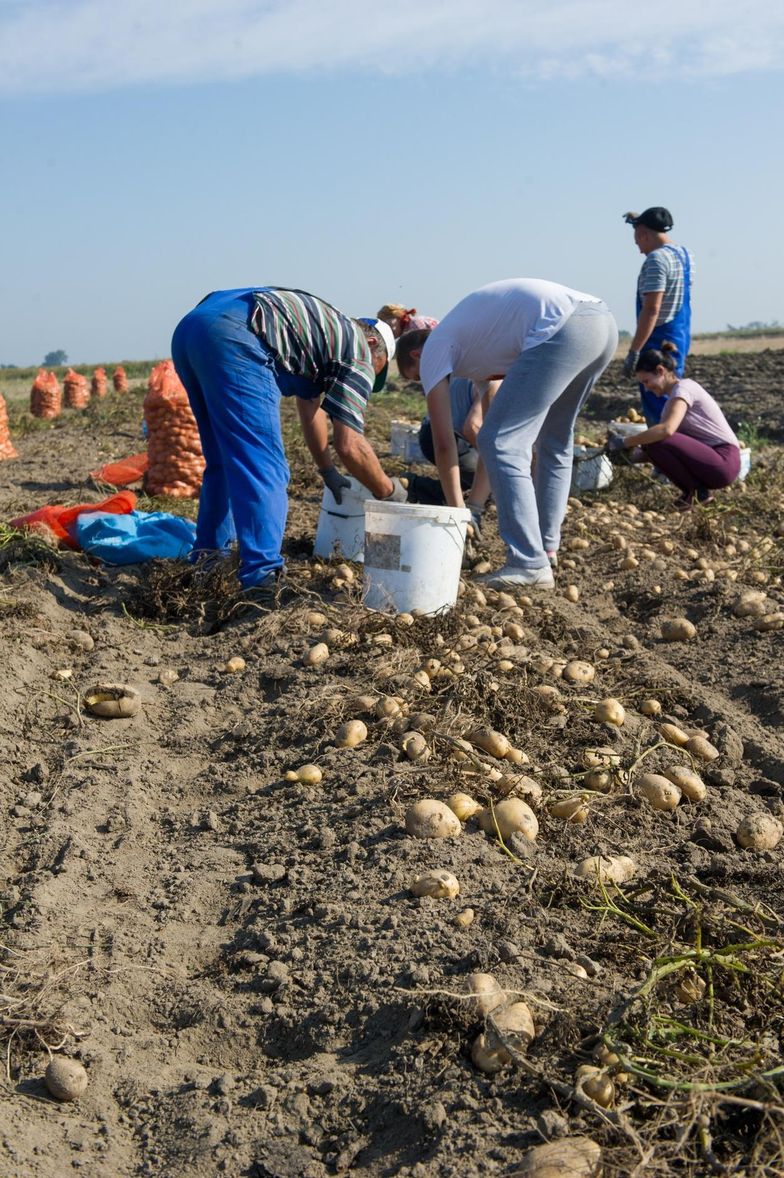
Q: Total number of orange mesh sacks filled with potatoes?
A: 6